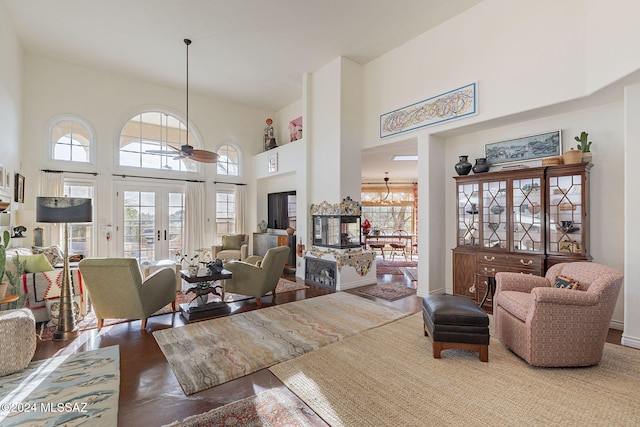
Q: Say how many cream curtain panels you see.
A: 3